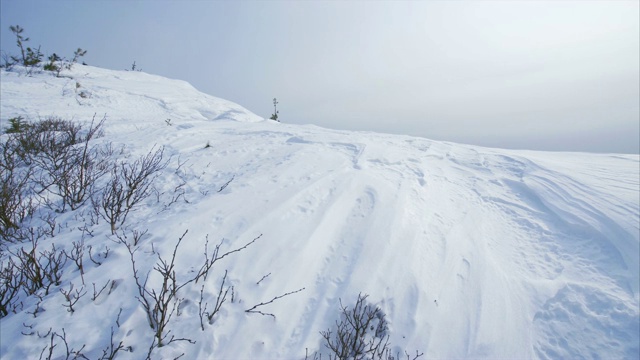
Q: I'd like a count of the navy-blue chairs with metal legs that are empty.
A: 0